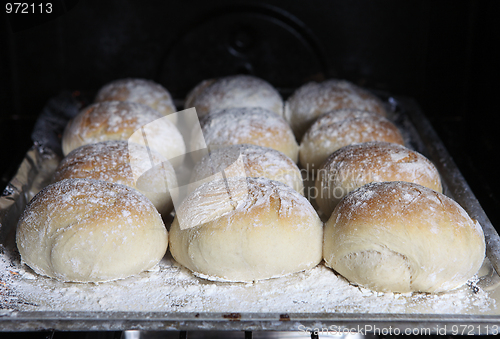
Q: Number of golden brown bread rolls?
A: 12